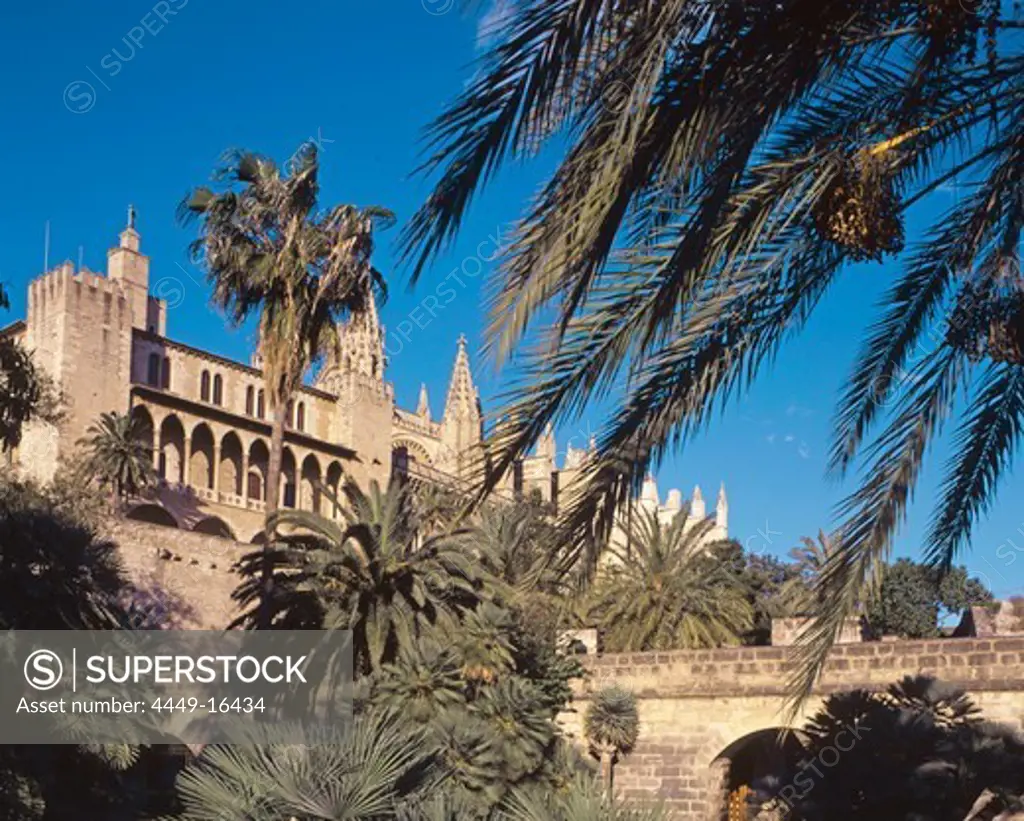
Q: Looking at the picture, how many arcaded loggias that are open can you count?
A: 8